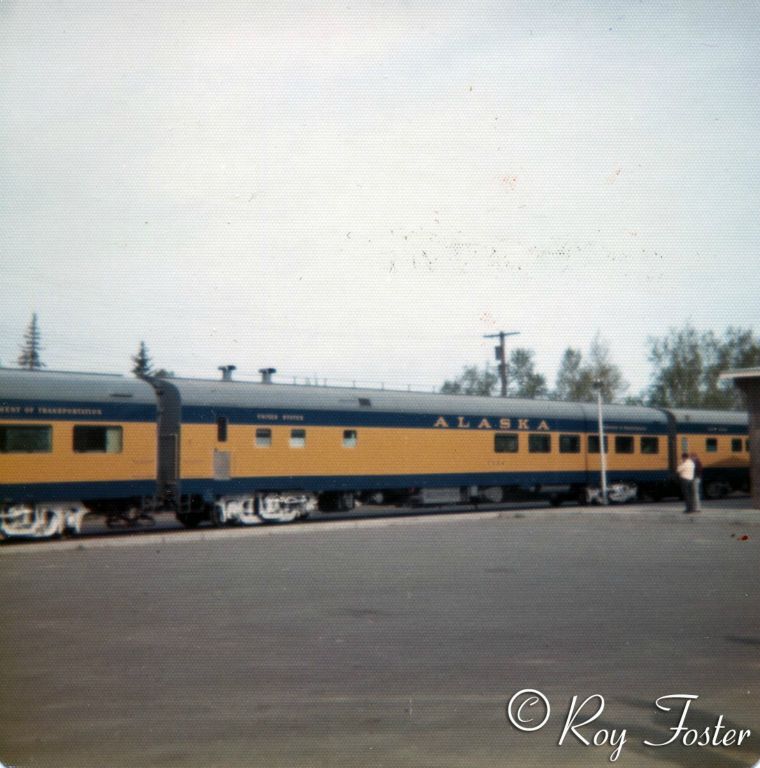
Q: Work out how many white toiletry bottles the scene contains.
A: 0